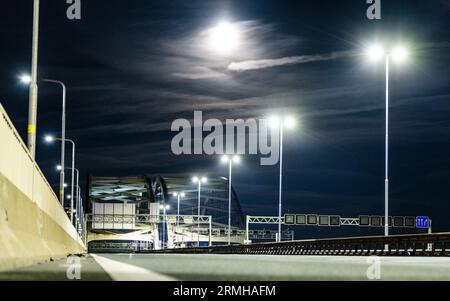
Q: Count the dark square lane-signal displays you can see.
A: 10